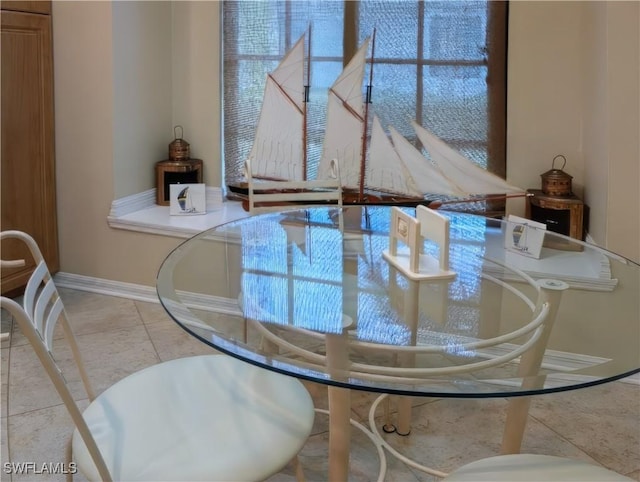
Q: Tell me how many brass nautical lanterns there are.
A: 2